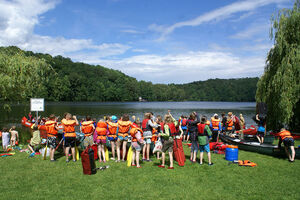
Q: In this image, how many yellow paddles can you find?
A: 4